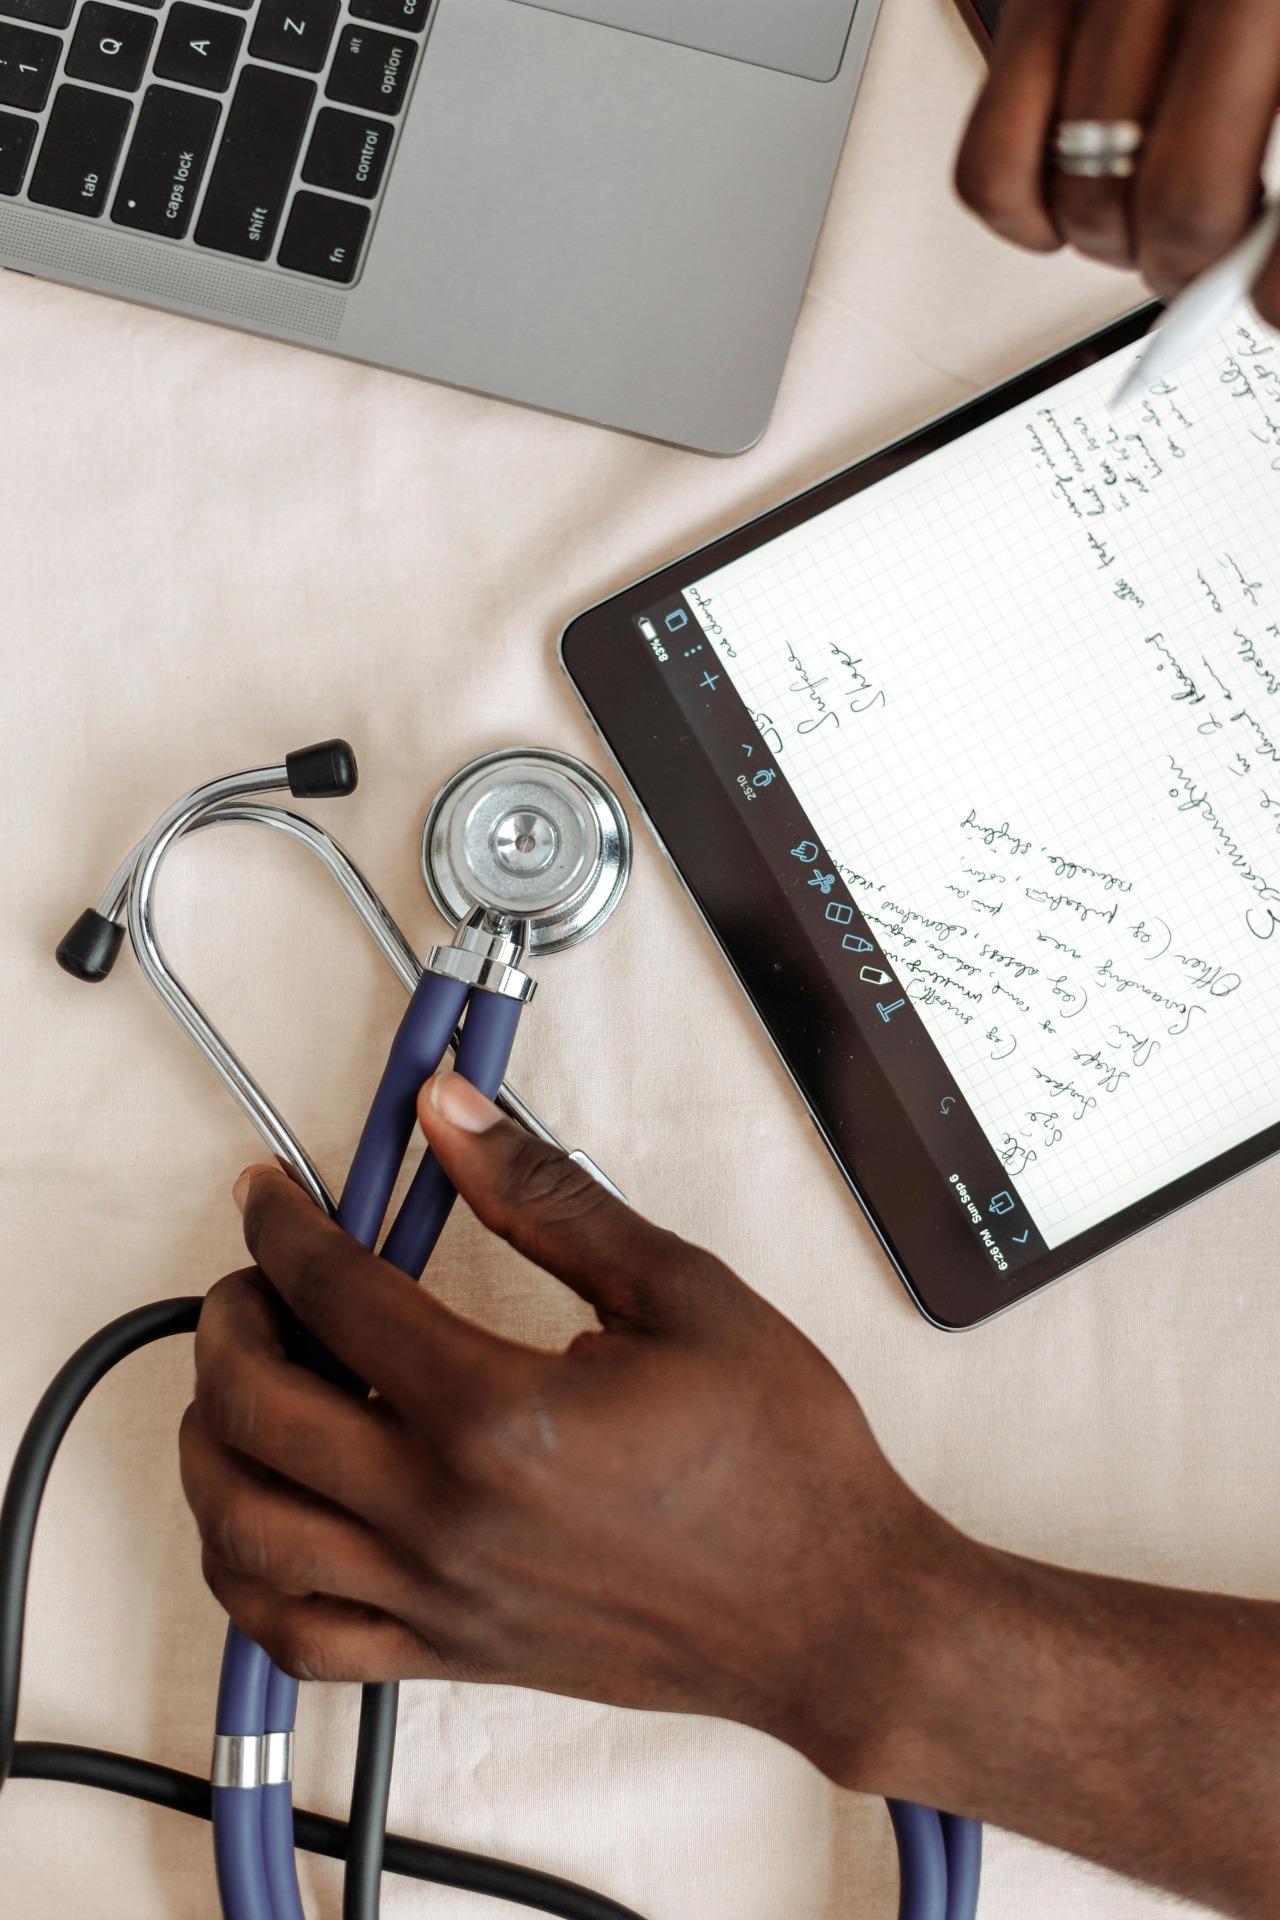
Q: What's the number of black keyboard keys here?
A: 15